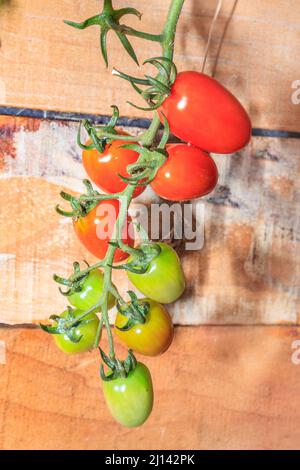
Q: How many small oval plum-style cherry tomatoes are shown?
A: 9